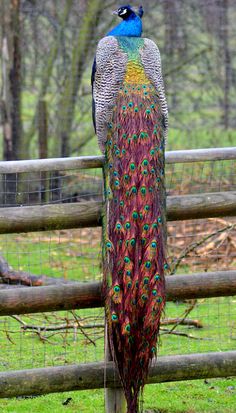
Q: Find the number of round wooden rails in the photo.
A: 4